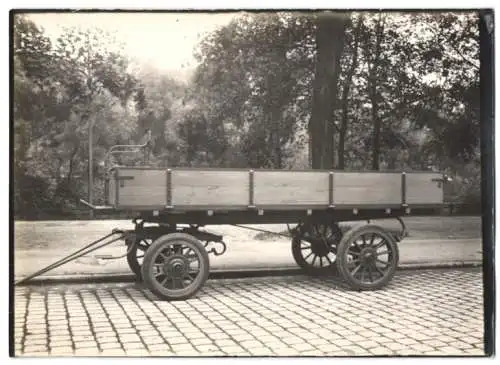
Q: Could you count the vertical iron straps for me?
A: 4